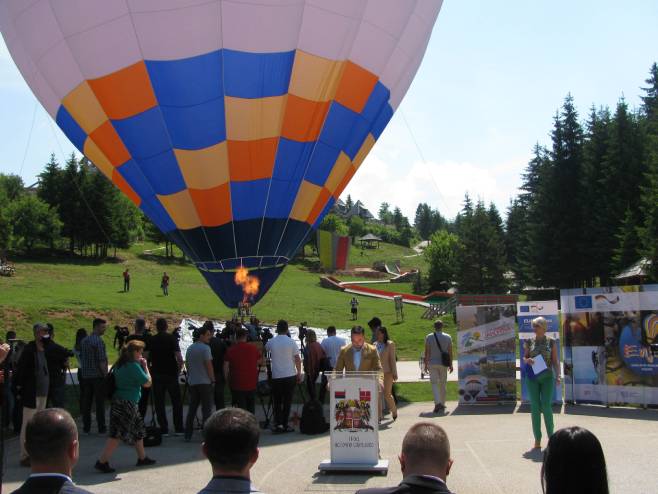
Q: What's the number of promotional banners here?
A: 3